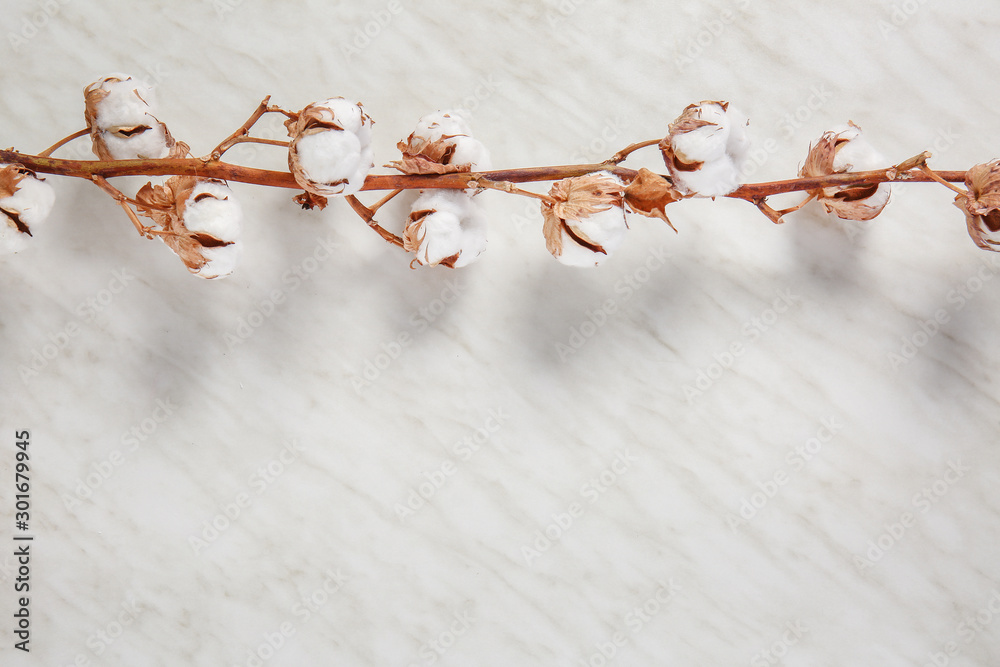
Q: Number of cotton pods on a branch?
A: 10